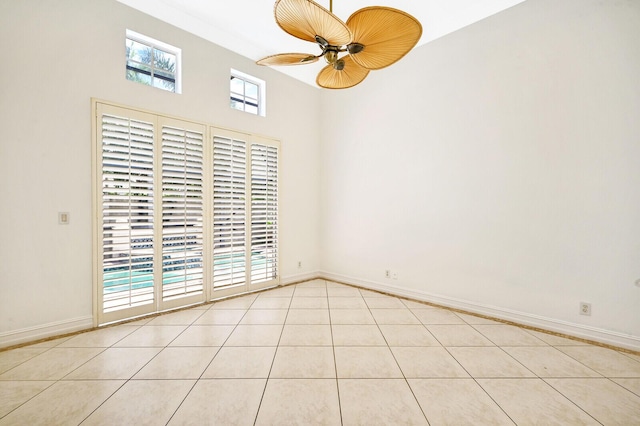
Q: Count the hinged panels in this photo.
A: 4